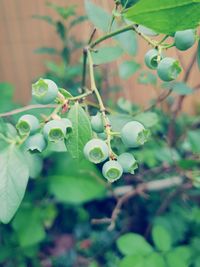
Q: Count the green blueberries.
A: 13